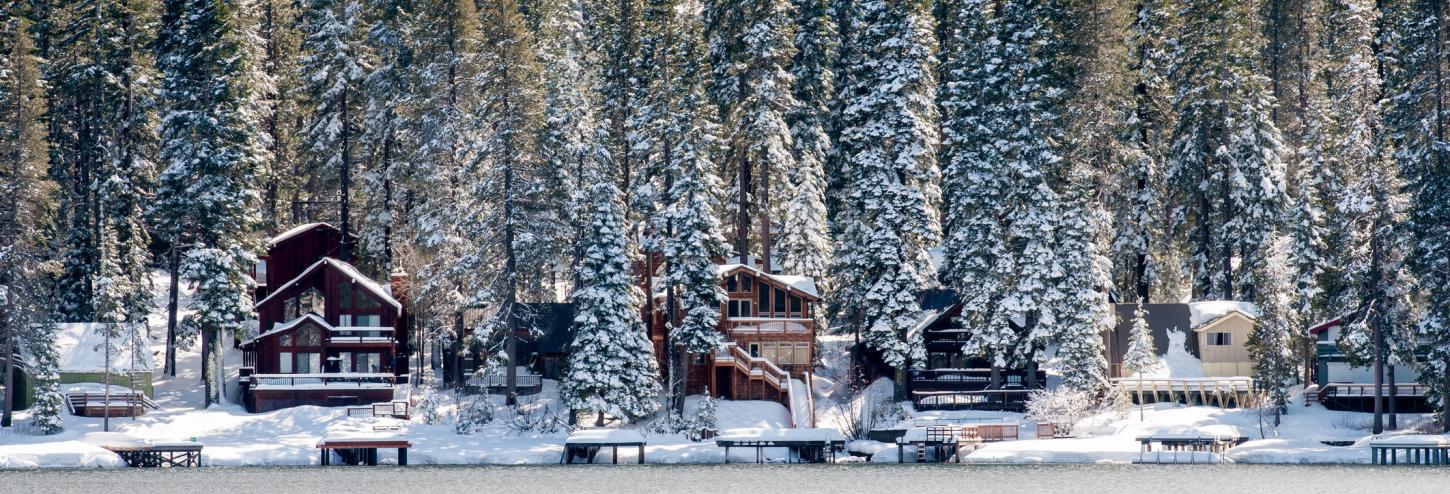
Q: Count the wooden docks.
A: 7